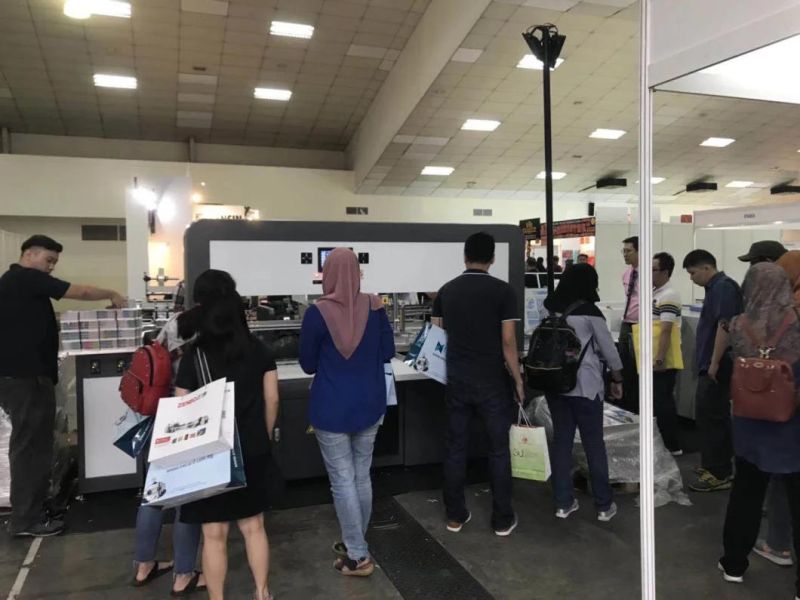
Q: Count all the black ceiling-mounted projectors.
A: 3